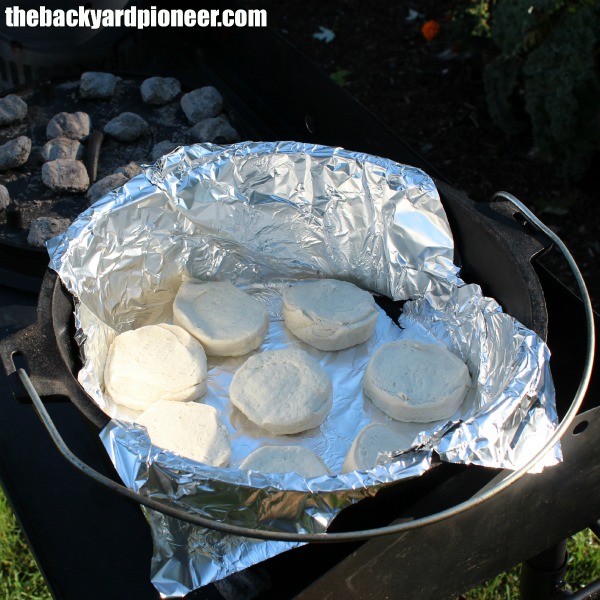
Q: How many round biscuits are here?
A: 8